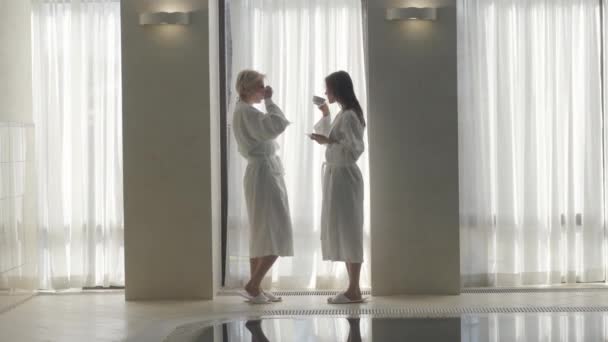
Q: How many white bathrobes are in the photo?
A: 2